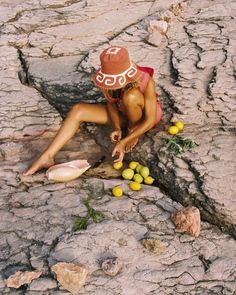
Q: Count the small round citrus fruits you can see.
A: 11